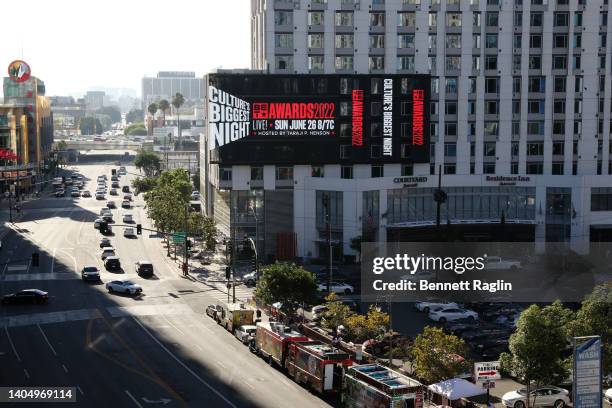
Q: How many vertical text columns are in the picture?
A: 3